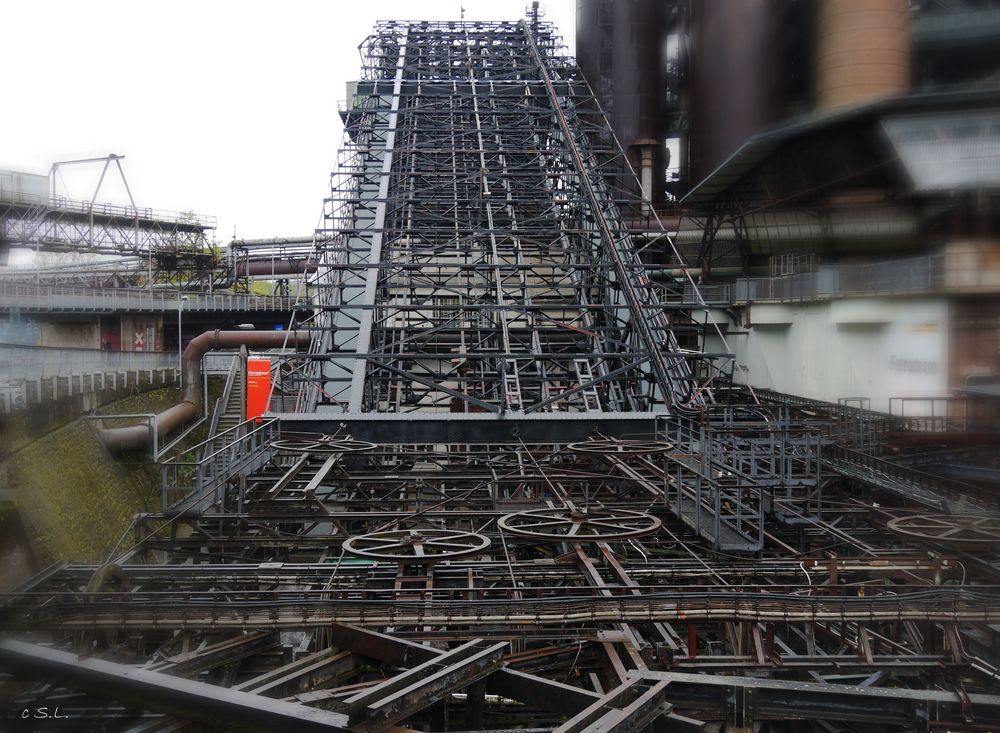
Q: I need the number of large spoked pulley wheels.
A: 5